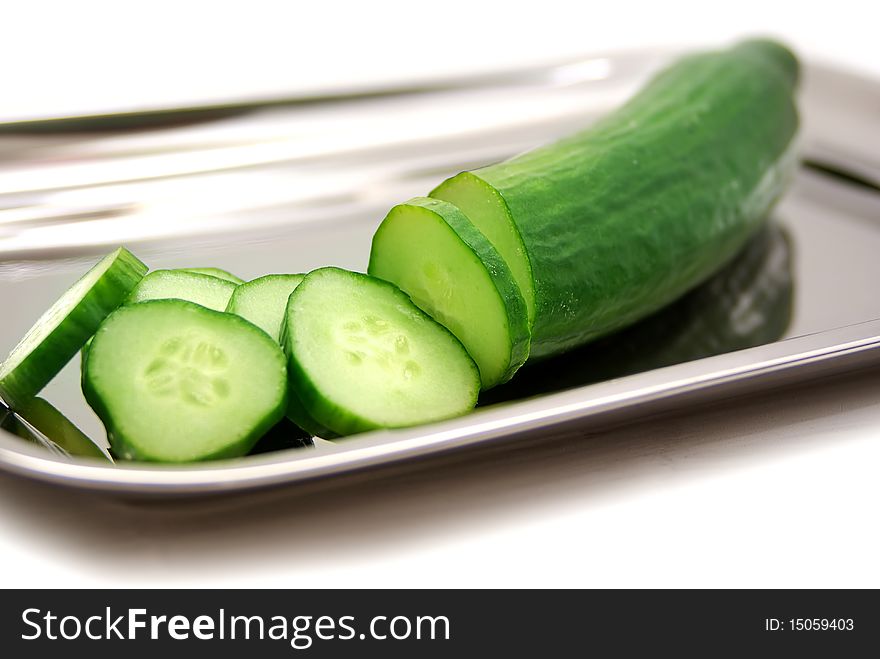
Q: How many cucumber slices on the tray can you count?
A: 7